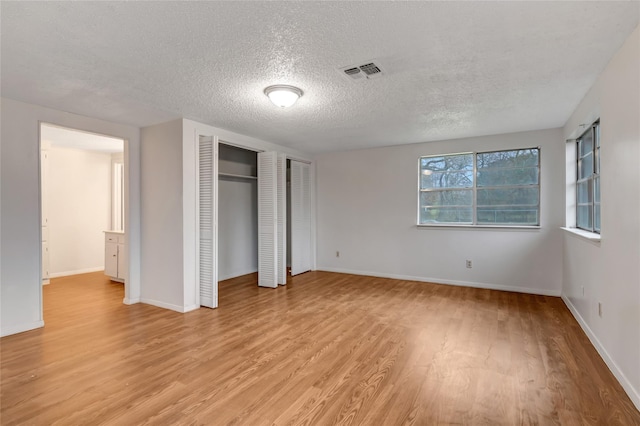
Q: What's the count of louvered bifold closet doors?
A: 4